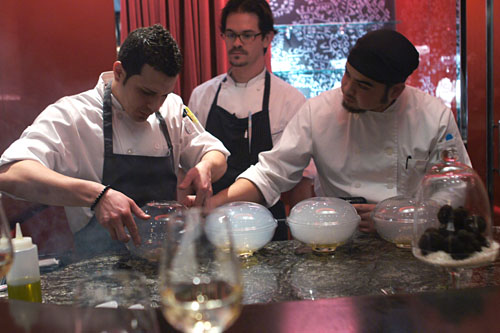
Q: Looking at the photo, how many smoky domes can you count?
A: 3